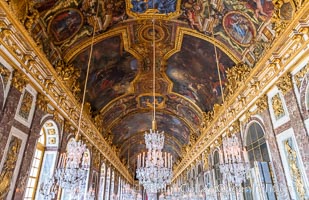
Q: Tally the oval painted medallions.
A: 2